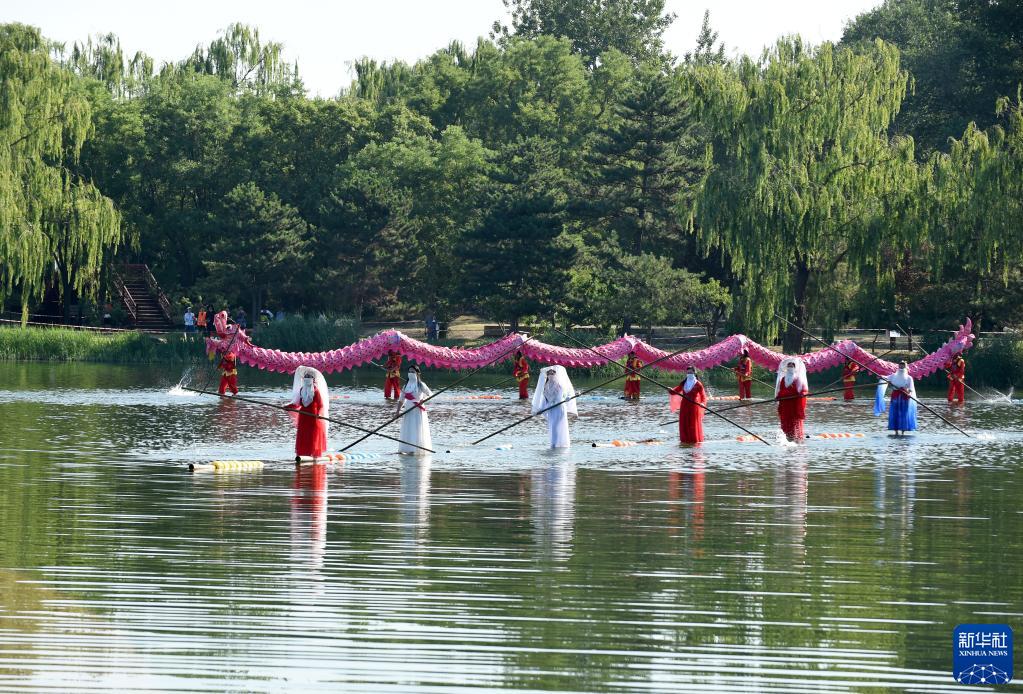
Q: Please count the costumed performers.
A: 13